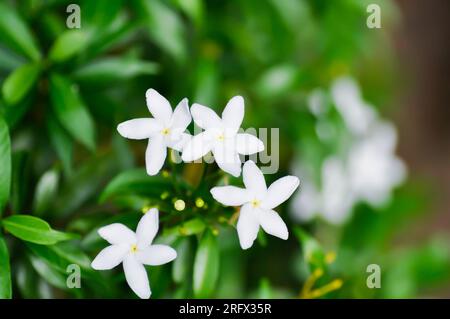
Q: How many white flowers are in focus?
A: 4